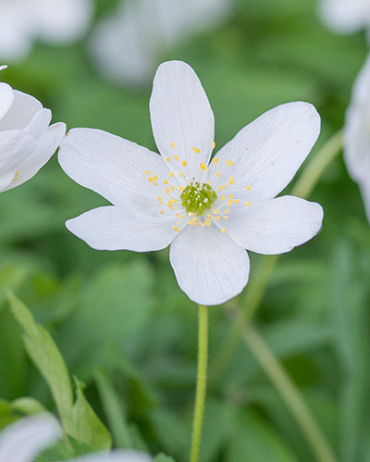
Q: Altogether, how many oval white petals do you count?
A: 6